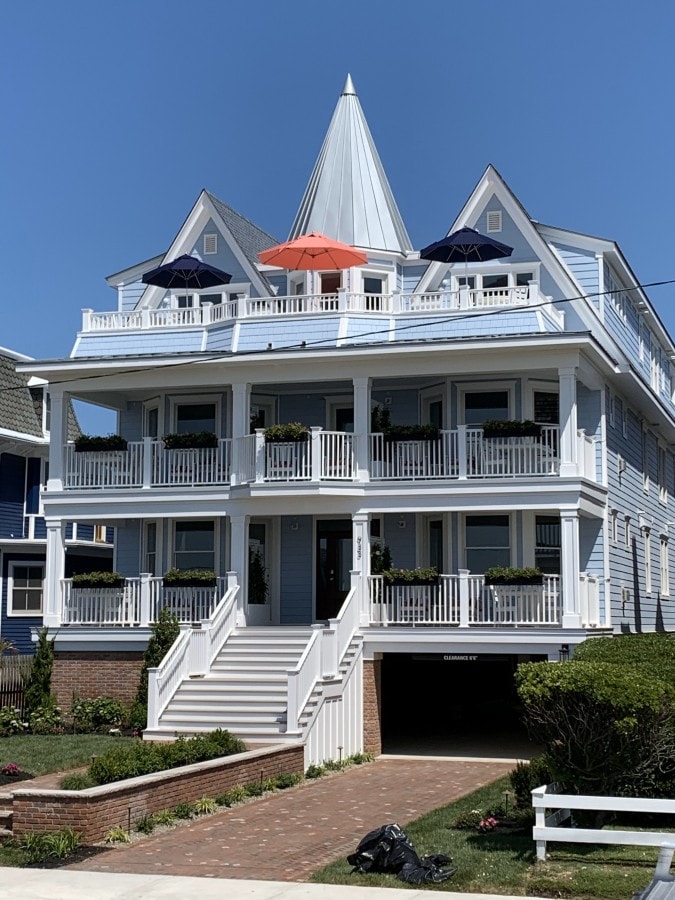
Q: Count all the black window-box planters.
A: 9